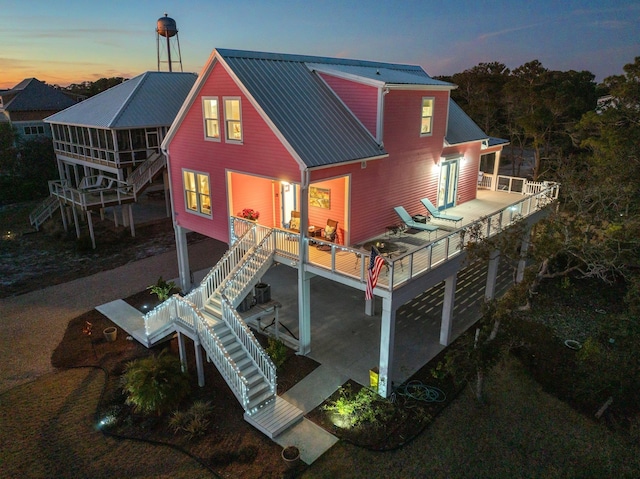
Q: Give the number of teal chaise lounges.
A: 2